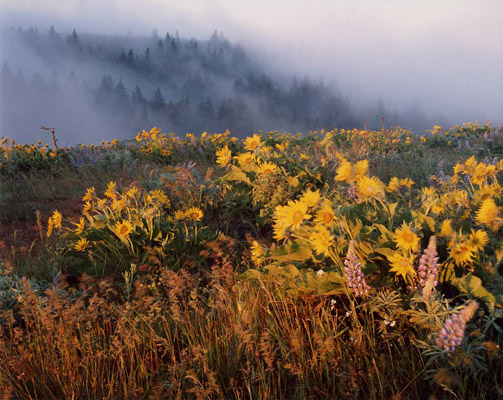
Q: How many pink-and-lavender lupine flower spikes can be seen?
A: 3